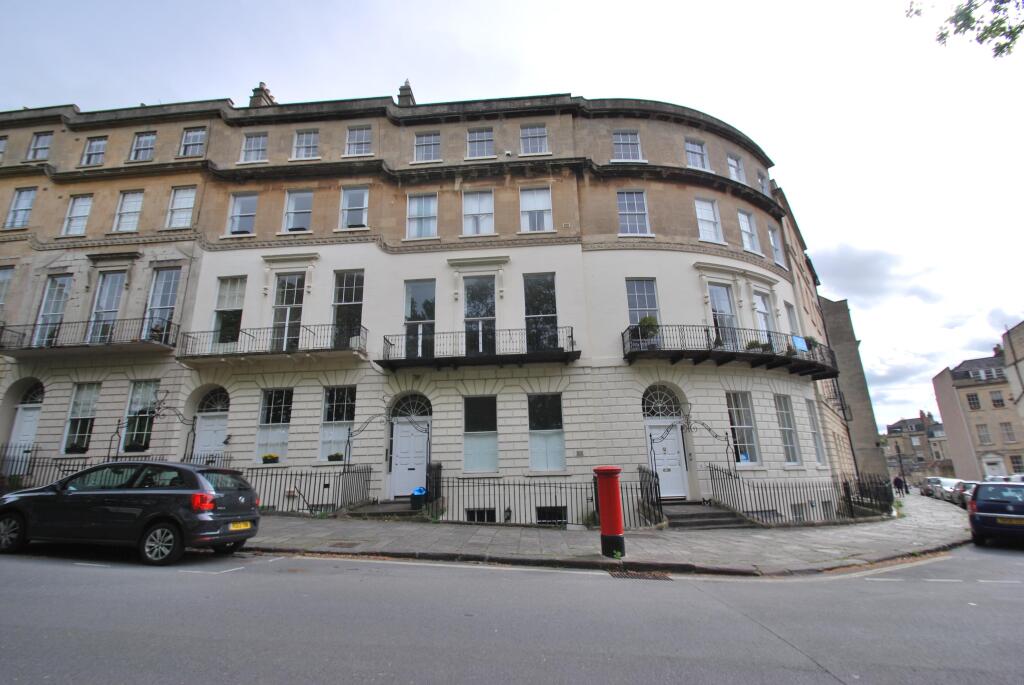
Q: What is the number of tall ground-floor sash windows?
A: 9